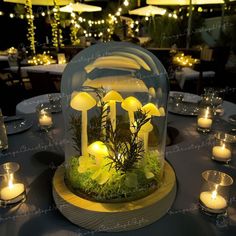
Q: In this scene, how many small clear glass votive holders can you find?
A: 5